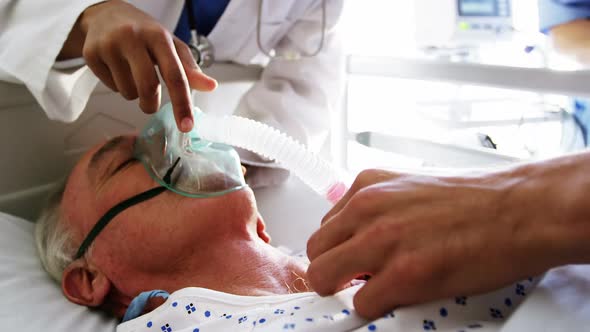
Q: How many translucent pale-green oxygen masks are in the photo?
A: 1